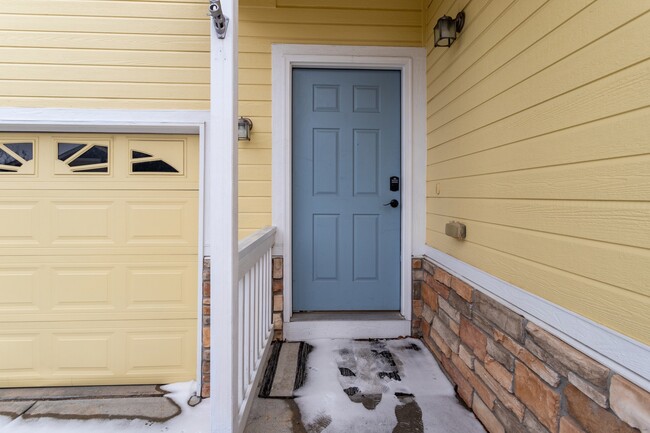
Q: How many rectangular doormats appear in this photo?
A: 1